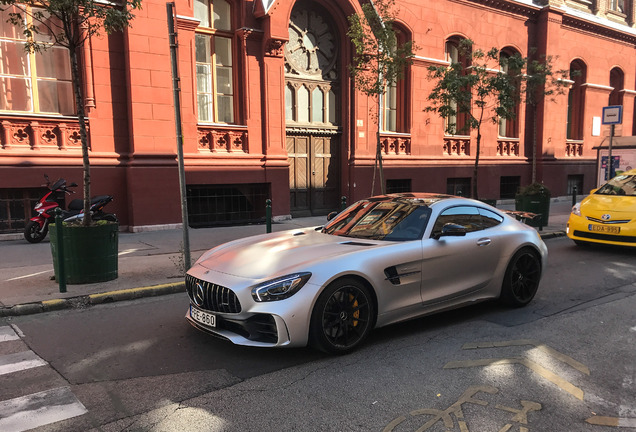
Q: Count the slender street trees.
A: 4